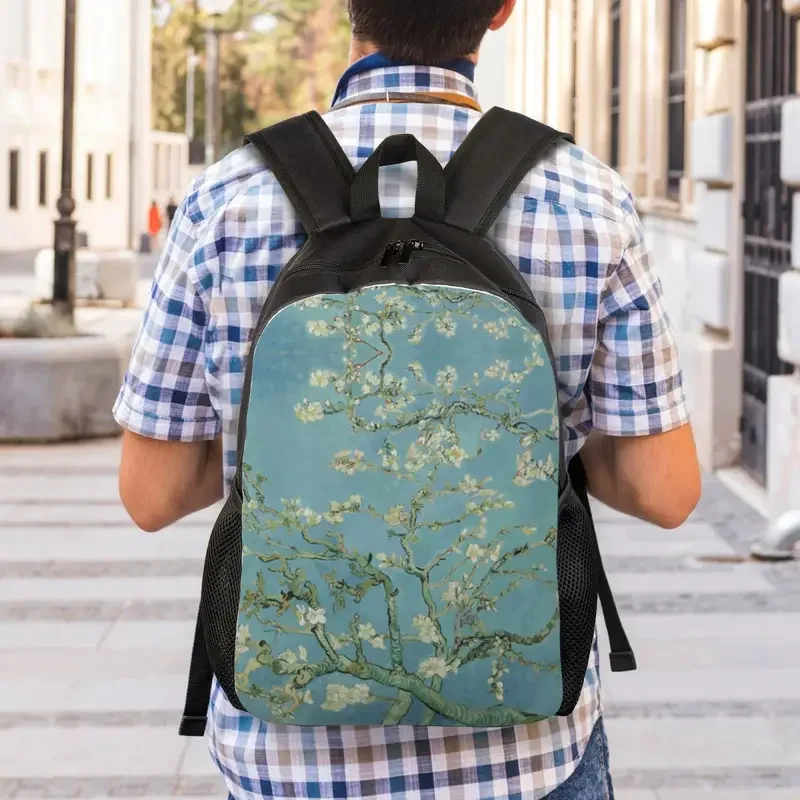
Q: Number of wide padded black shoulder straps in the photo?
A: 2